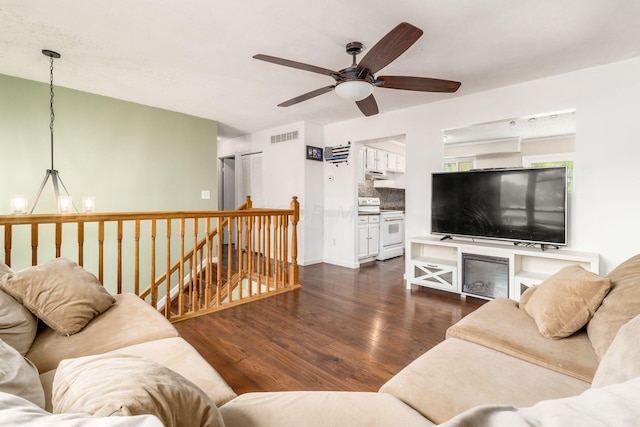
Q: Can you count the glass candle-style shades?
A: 3